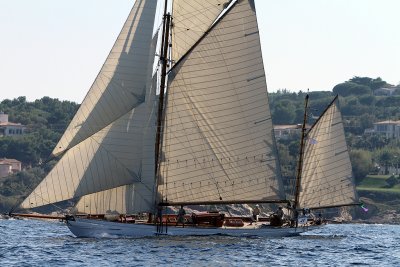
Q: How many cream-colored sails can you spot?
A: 6